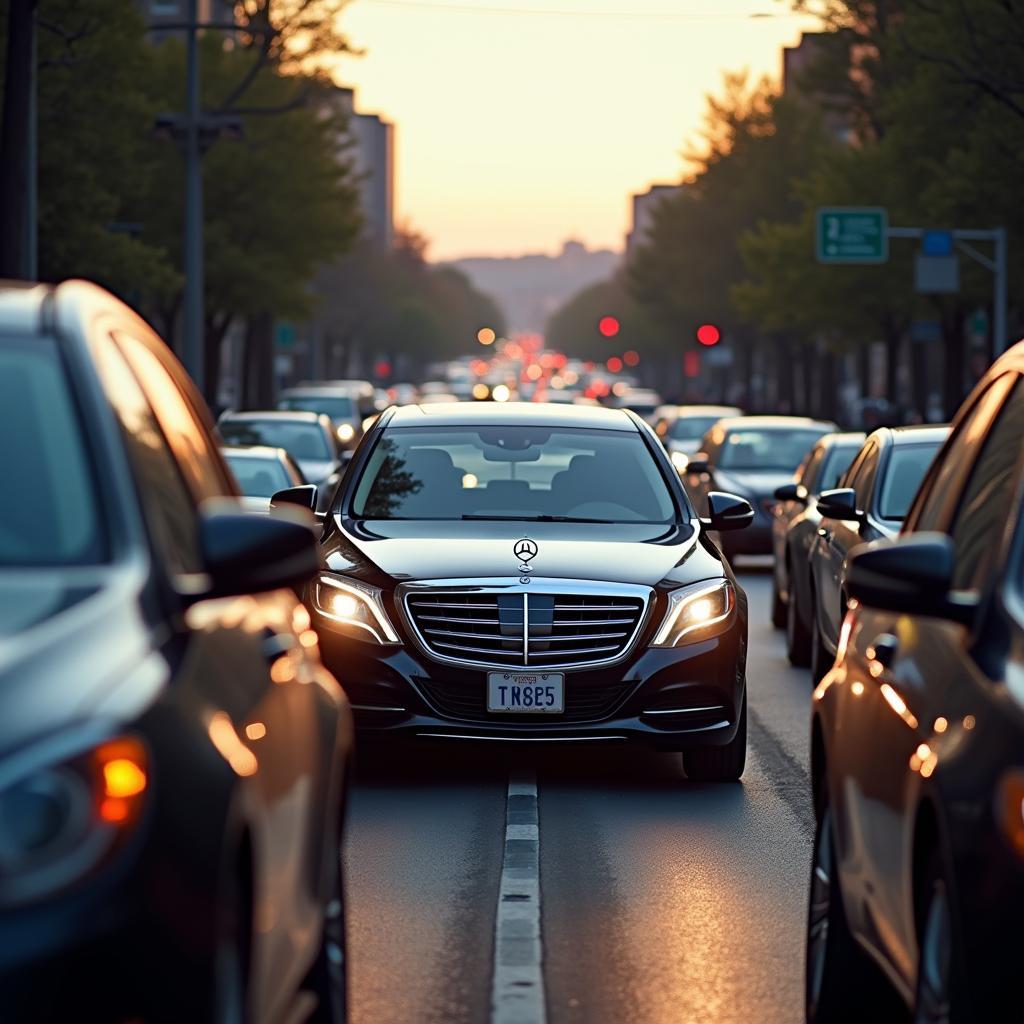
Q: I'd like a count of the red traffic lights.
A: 2